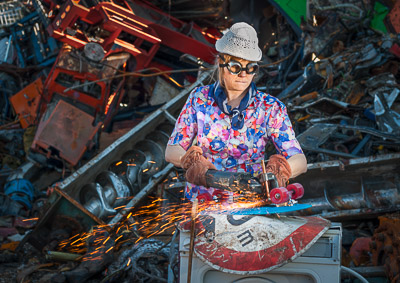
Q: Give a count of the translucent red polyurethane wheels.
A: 4